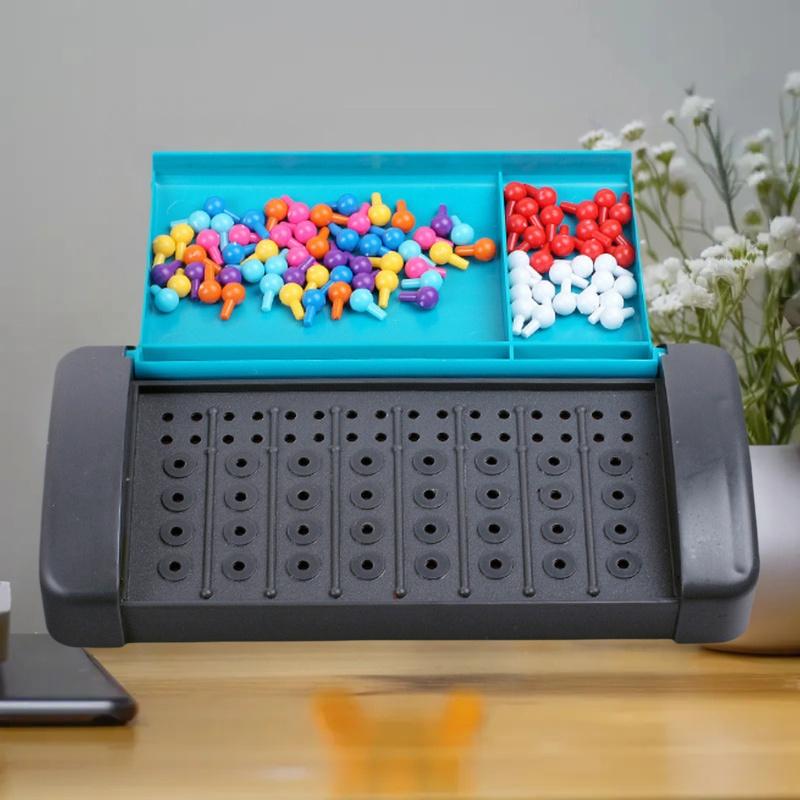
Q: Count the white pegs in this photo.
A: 15